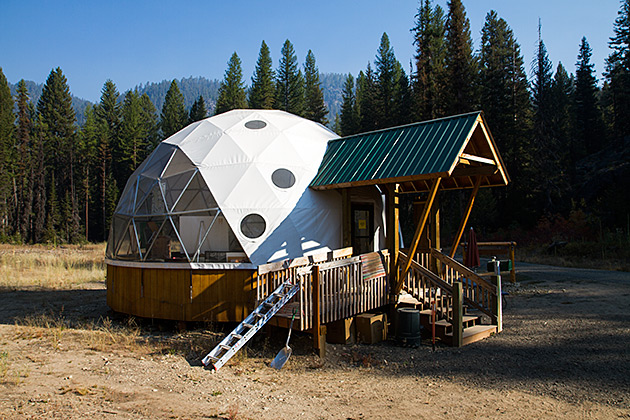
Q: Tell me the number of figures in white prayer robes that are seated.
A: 0